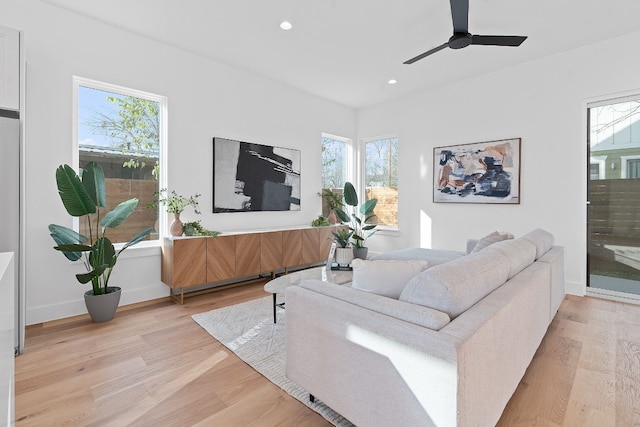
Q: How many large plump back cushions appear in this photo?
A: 3